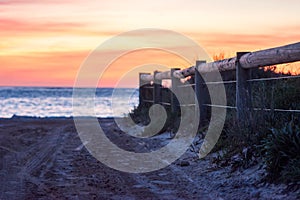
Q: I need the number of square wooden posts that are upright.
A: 5